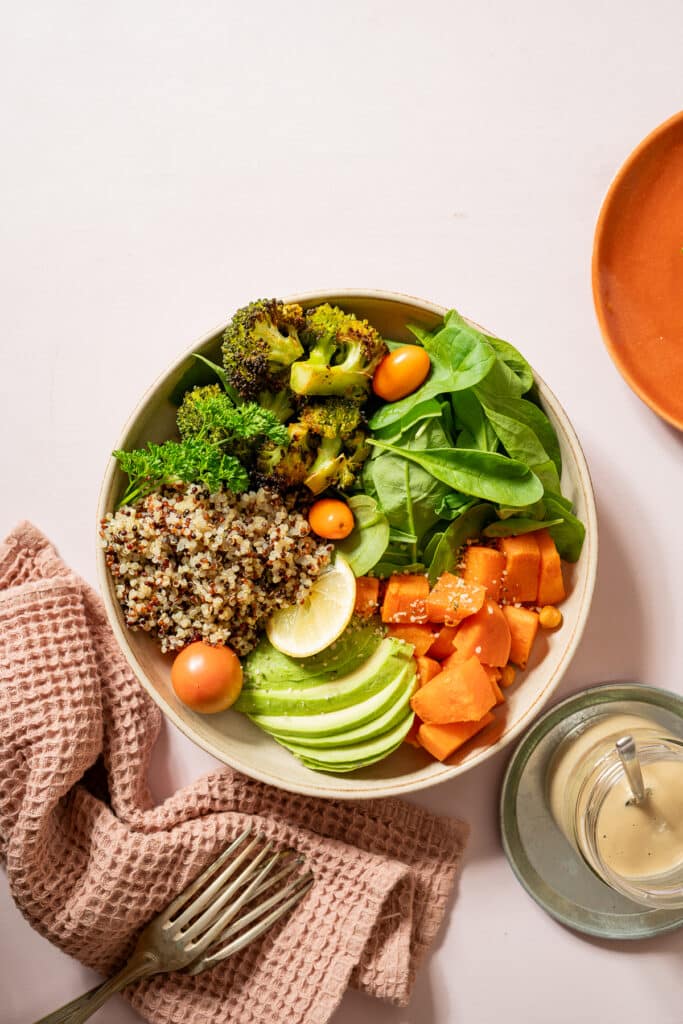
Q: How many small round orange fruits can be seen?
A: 3